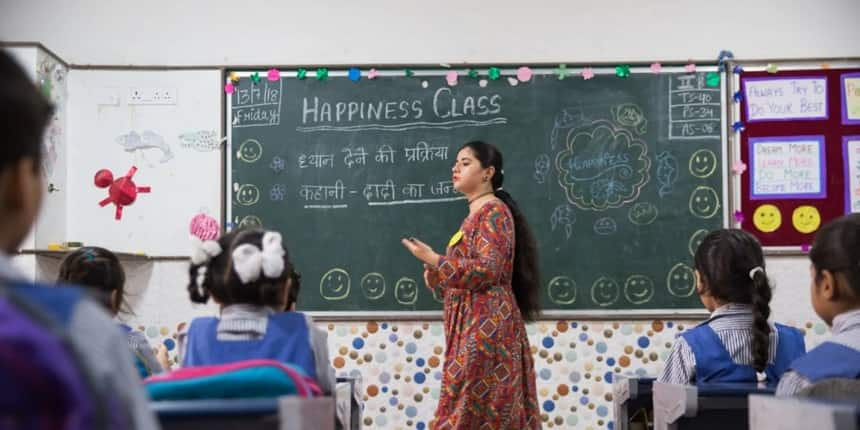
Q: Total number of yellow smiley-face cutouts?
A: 2